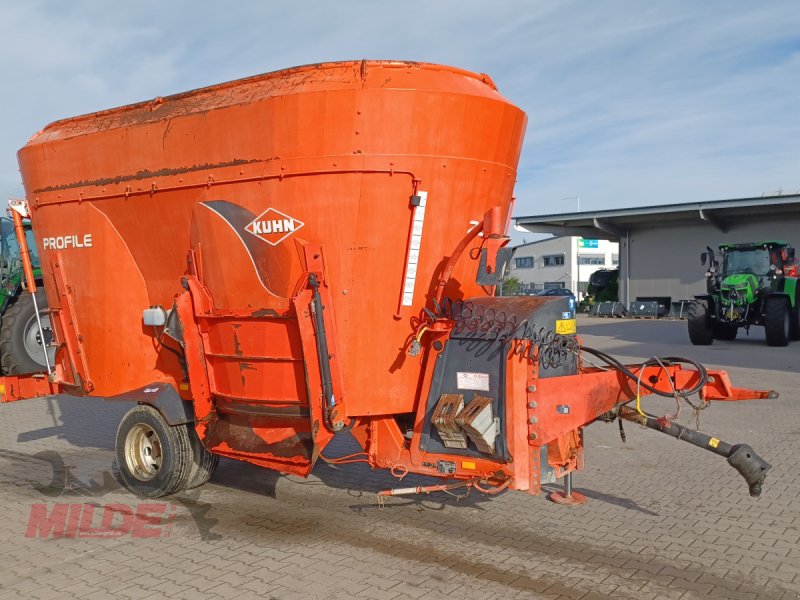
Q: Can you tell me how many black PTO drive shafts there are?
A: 1